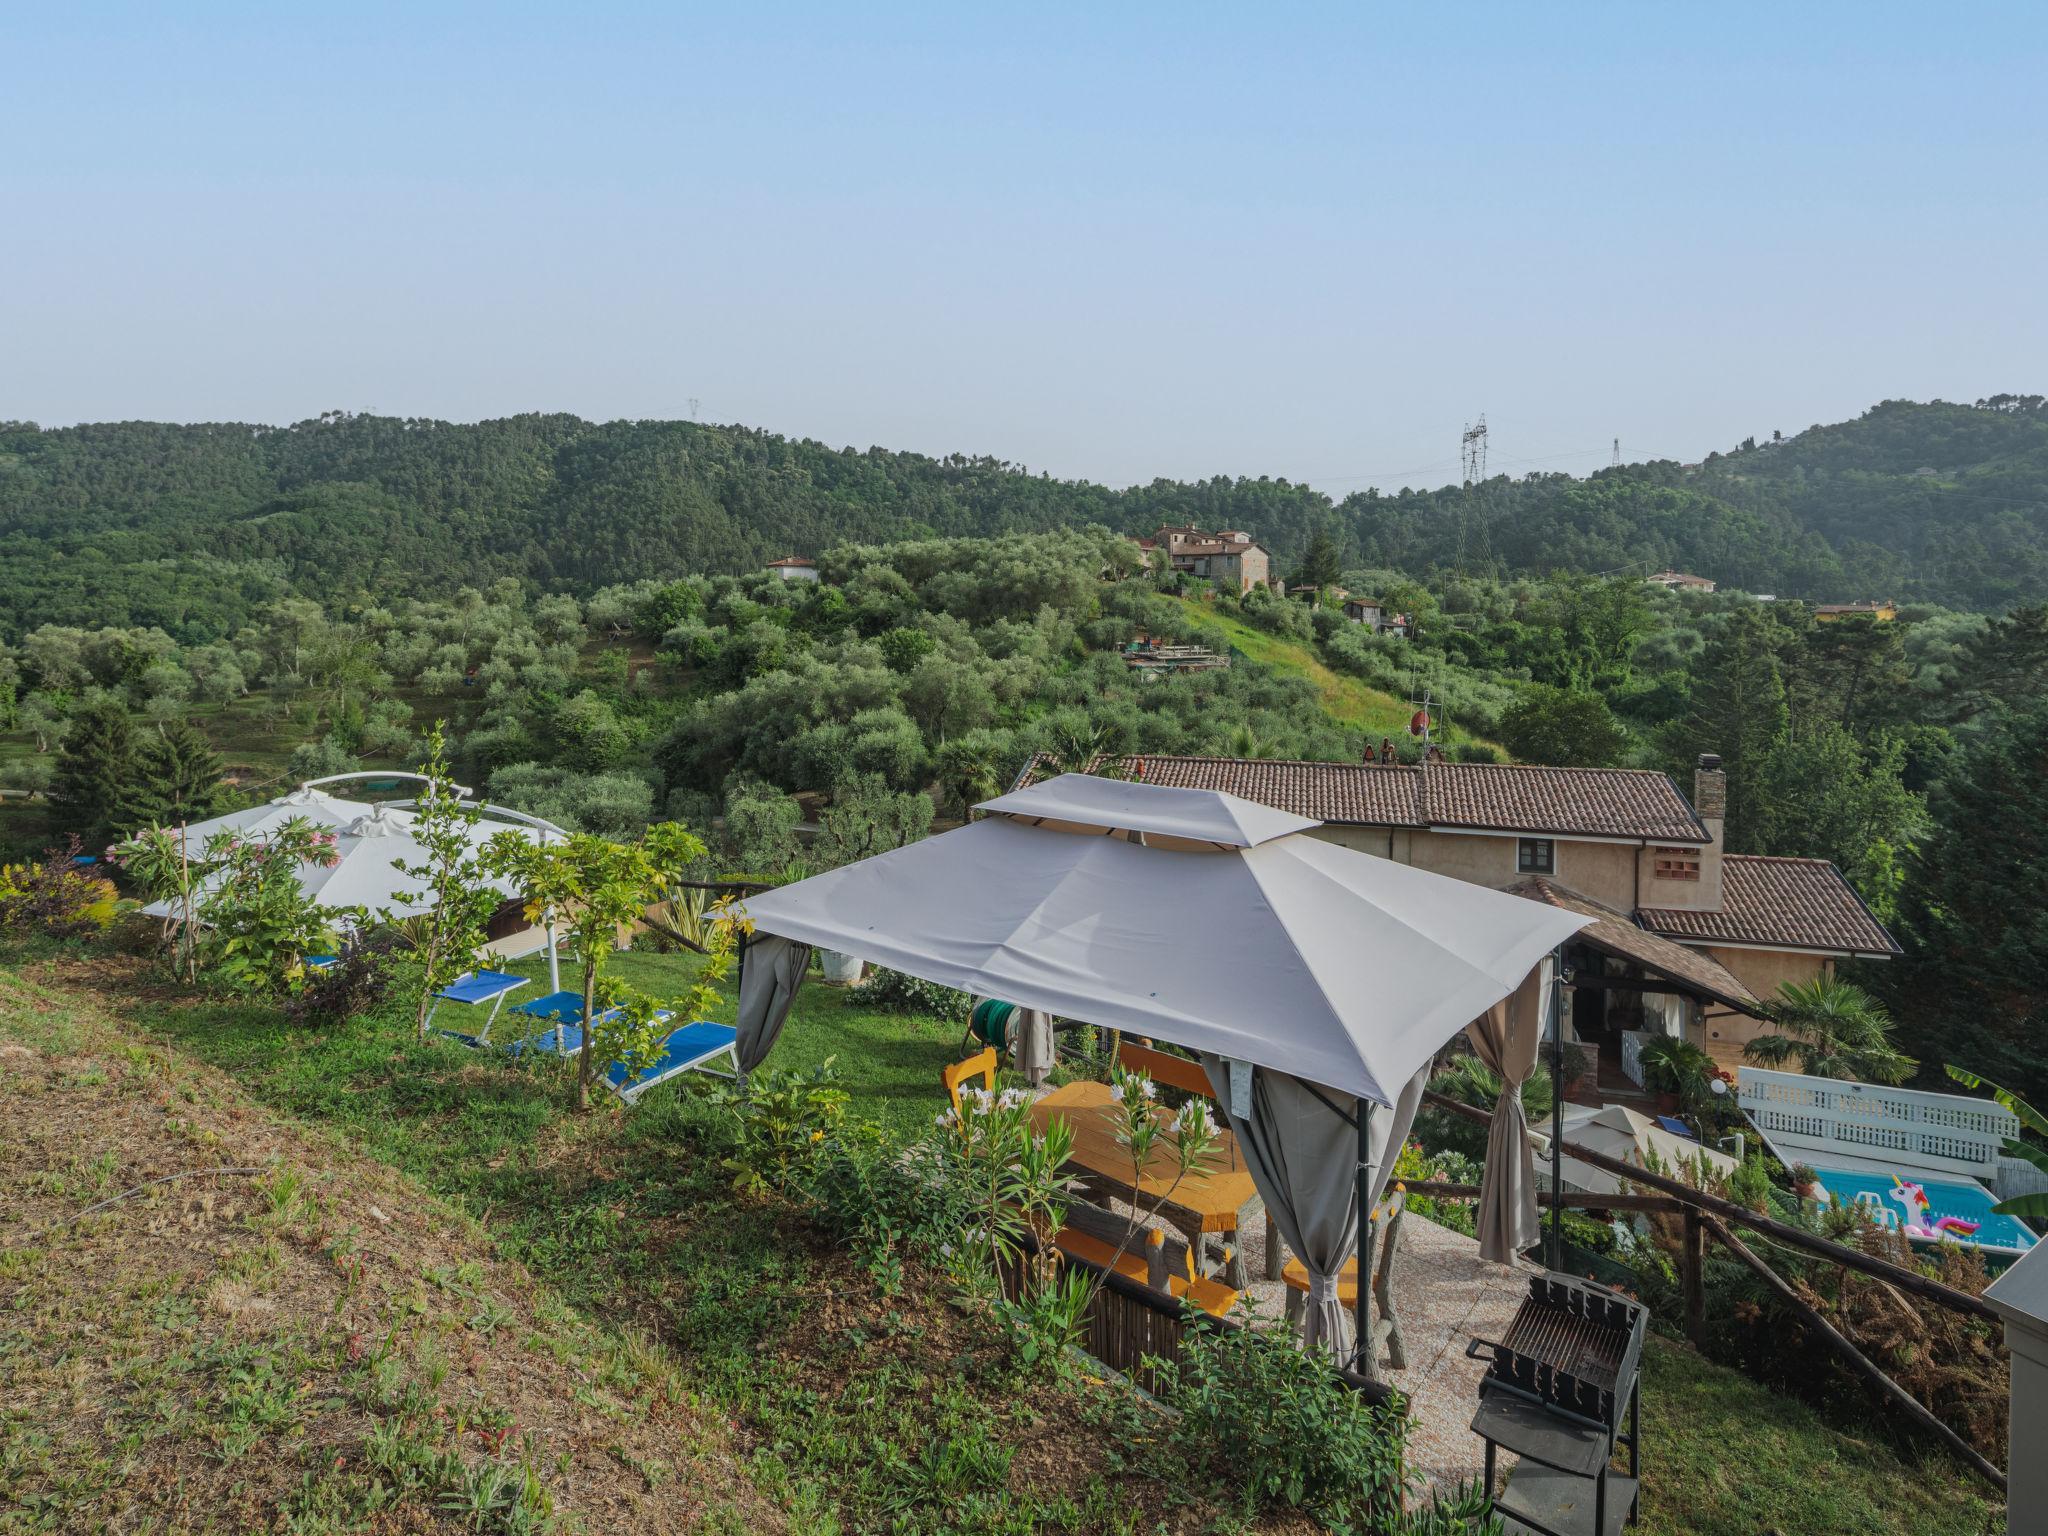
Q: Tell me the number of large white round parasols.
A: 2